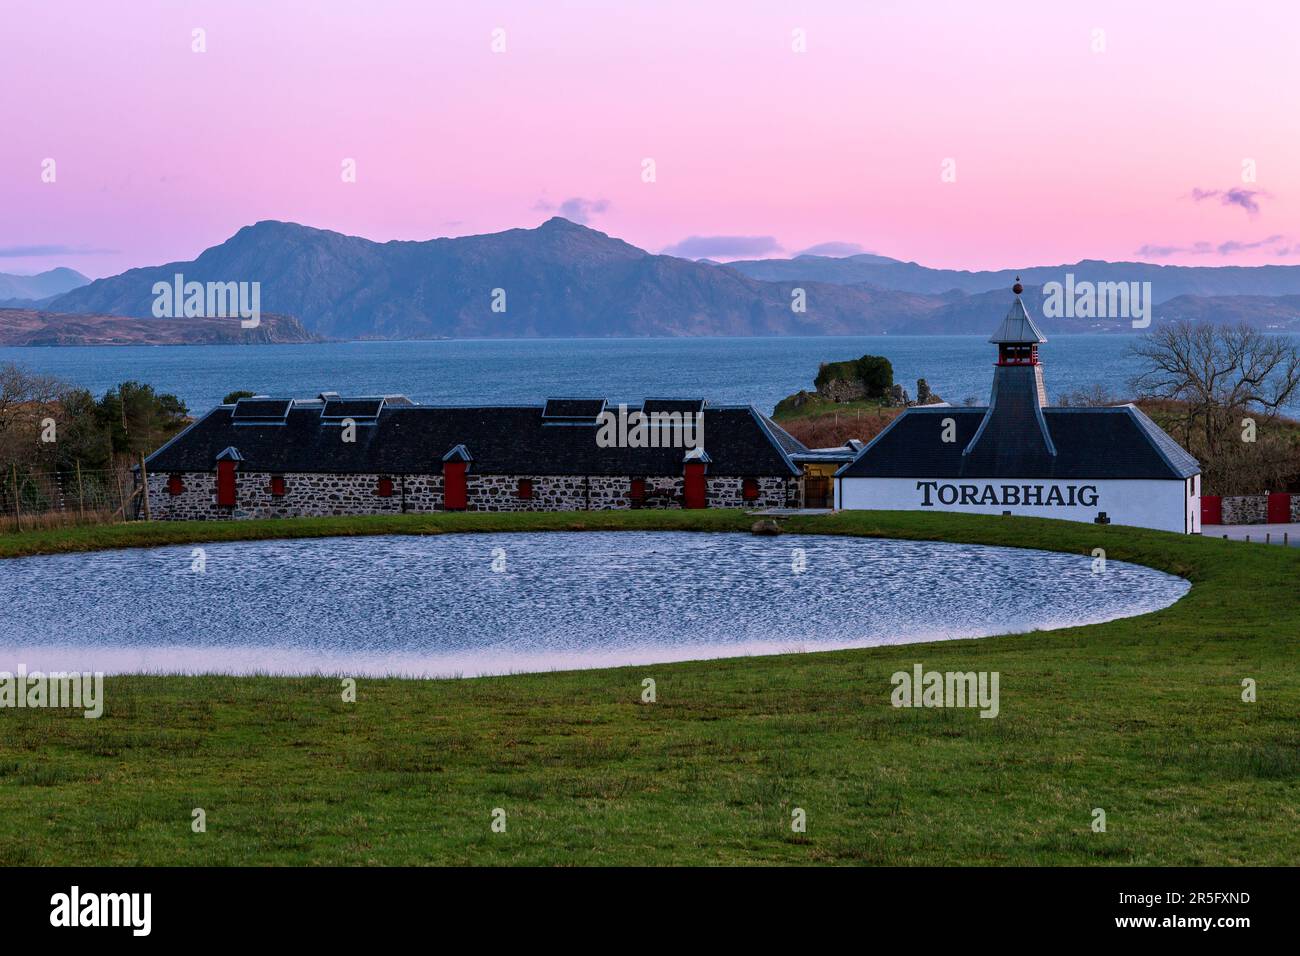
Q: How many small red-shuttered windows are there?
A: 6